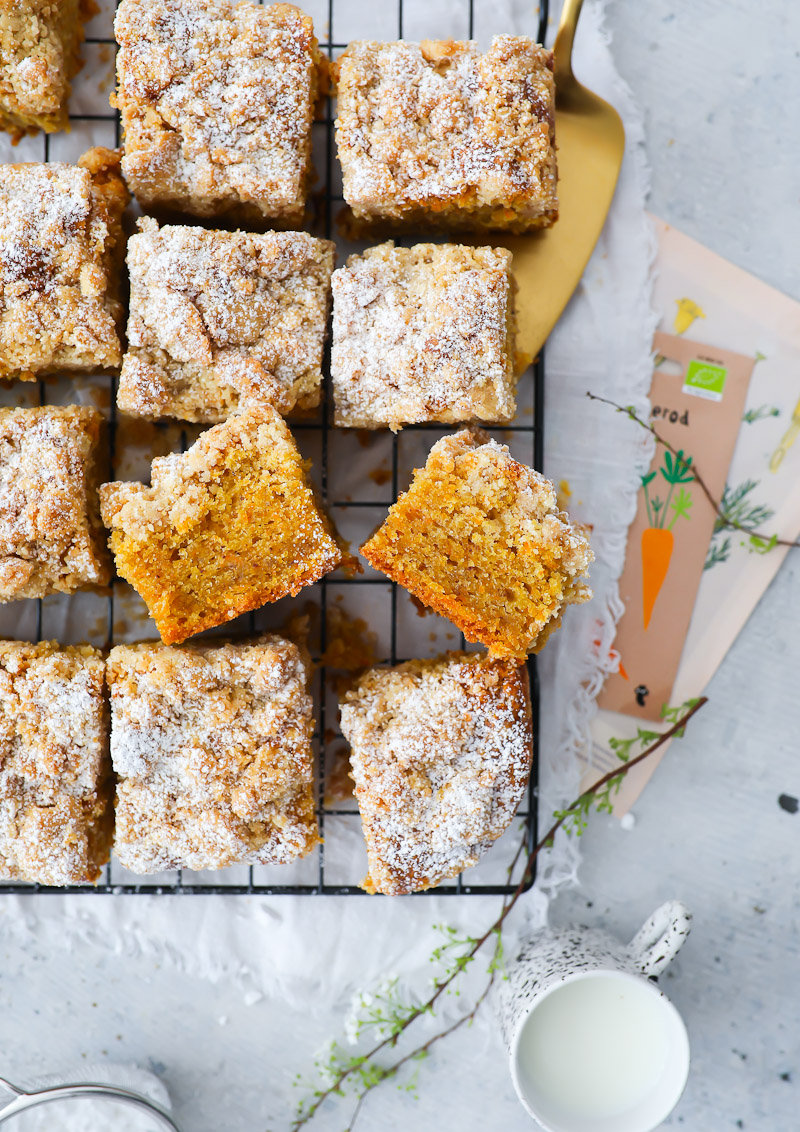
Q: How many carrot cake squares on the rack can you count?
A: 12